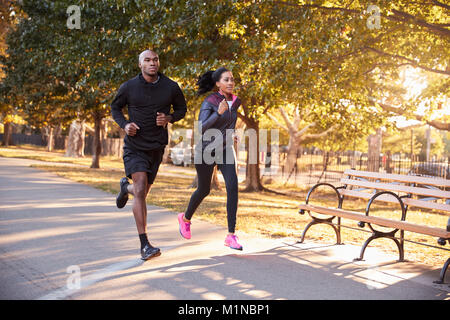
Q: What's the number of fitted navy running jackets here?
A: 1